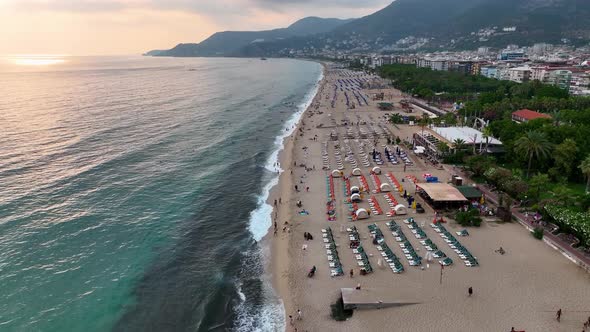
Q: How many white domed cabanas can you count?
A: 8